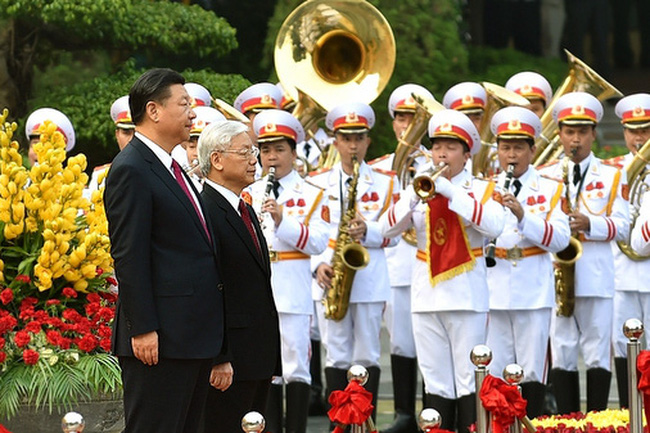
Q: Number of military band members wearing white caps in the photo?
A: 15